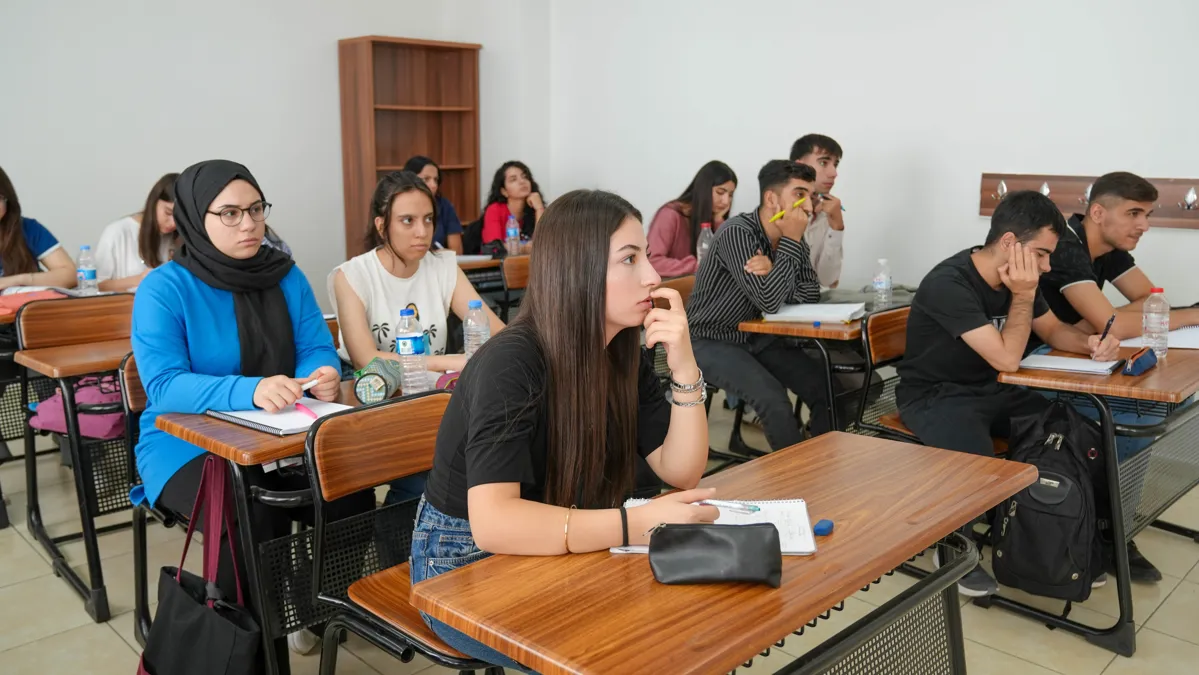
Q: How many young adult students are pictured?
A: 12